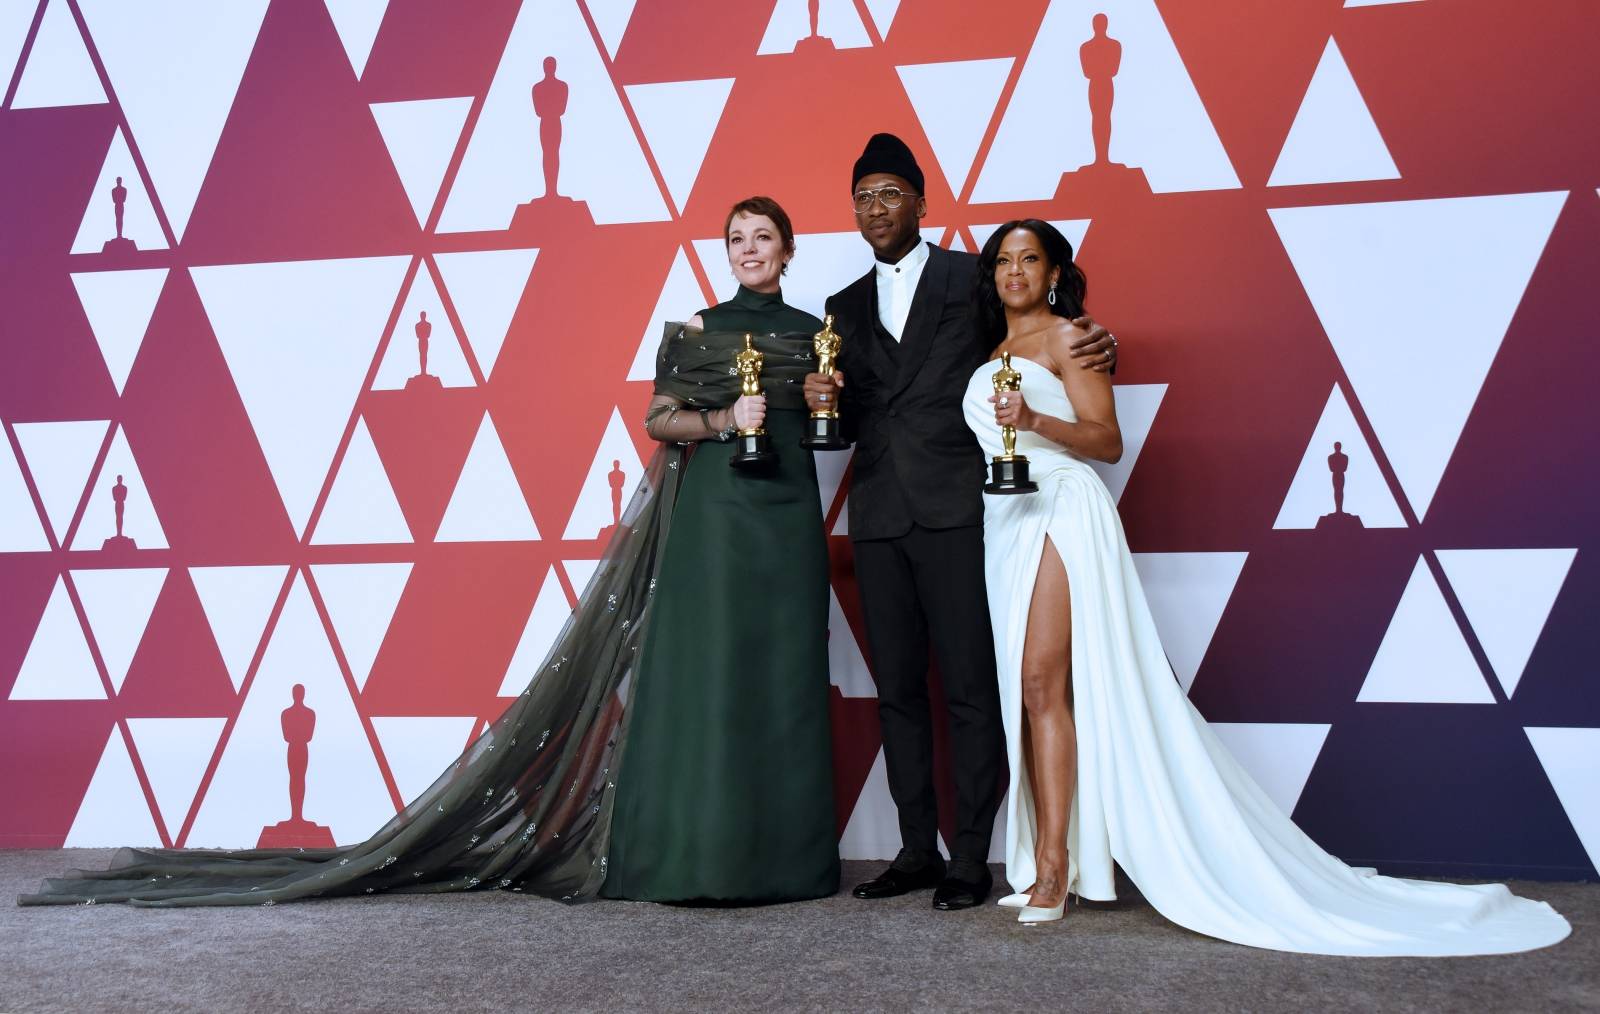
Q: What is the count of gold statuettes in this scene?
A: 3